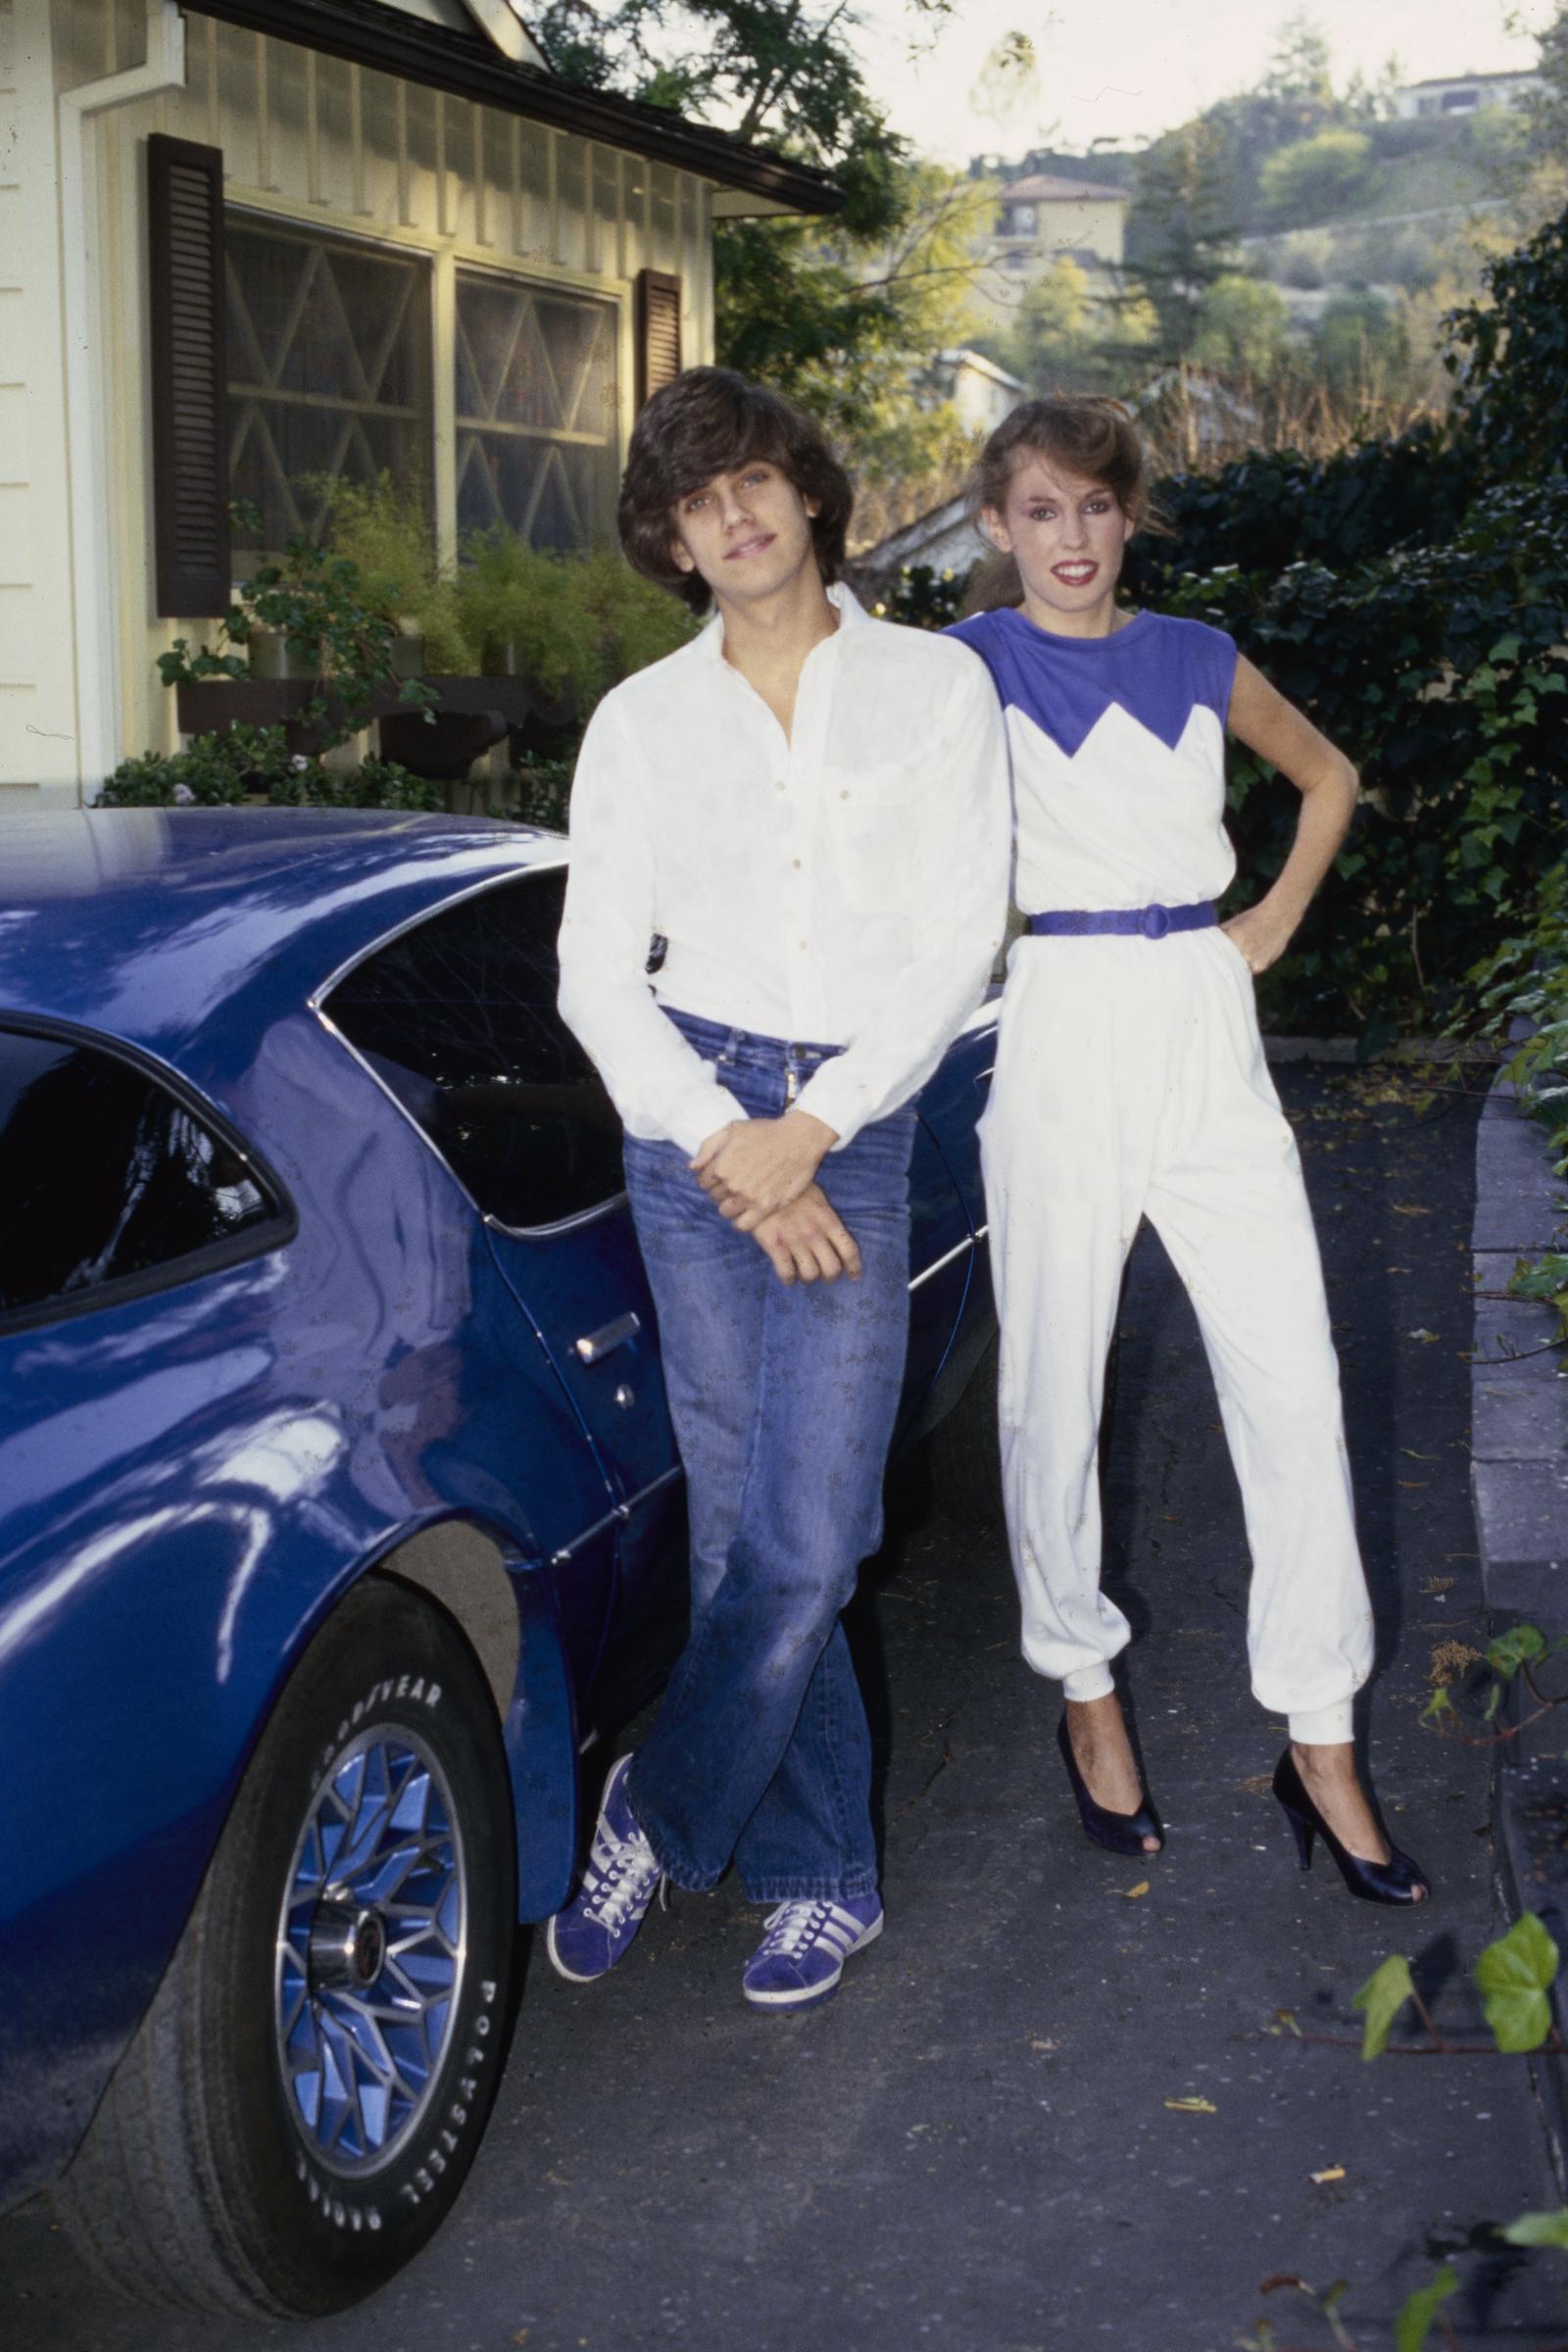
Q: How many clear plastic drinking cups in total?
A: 0